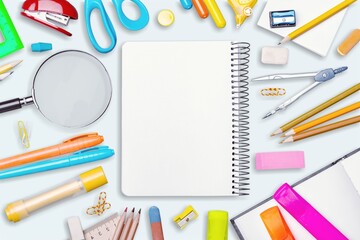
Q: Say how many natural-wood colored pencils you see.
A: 3